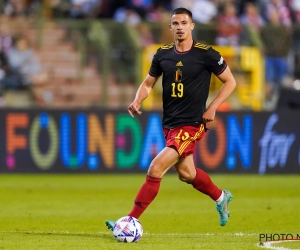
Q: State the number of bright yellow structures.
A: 1